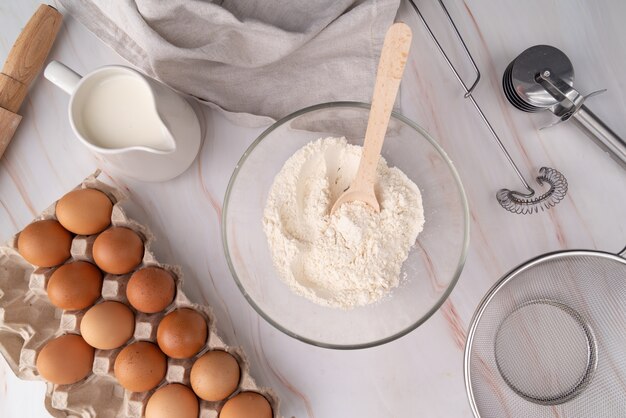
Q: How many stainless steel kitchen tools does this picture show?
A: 3